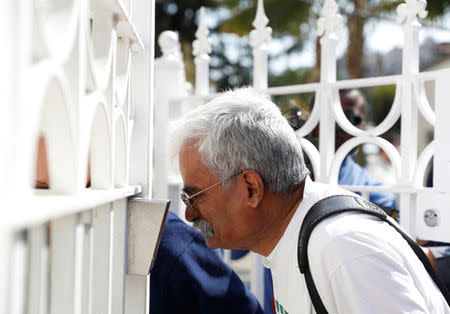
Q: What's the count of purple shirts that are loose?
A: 0